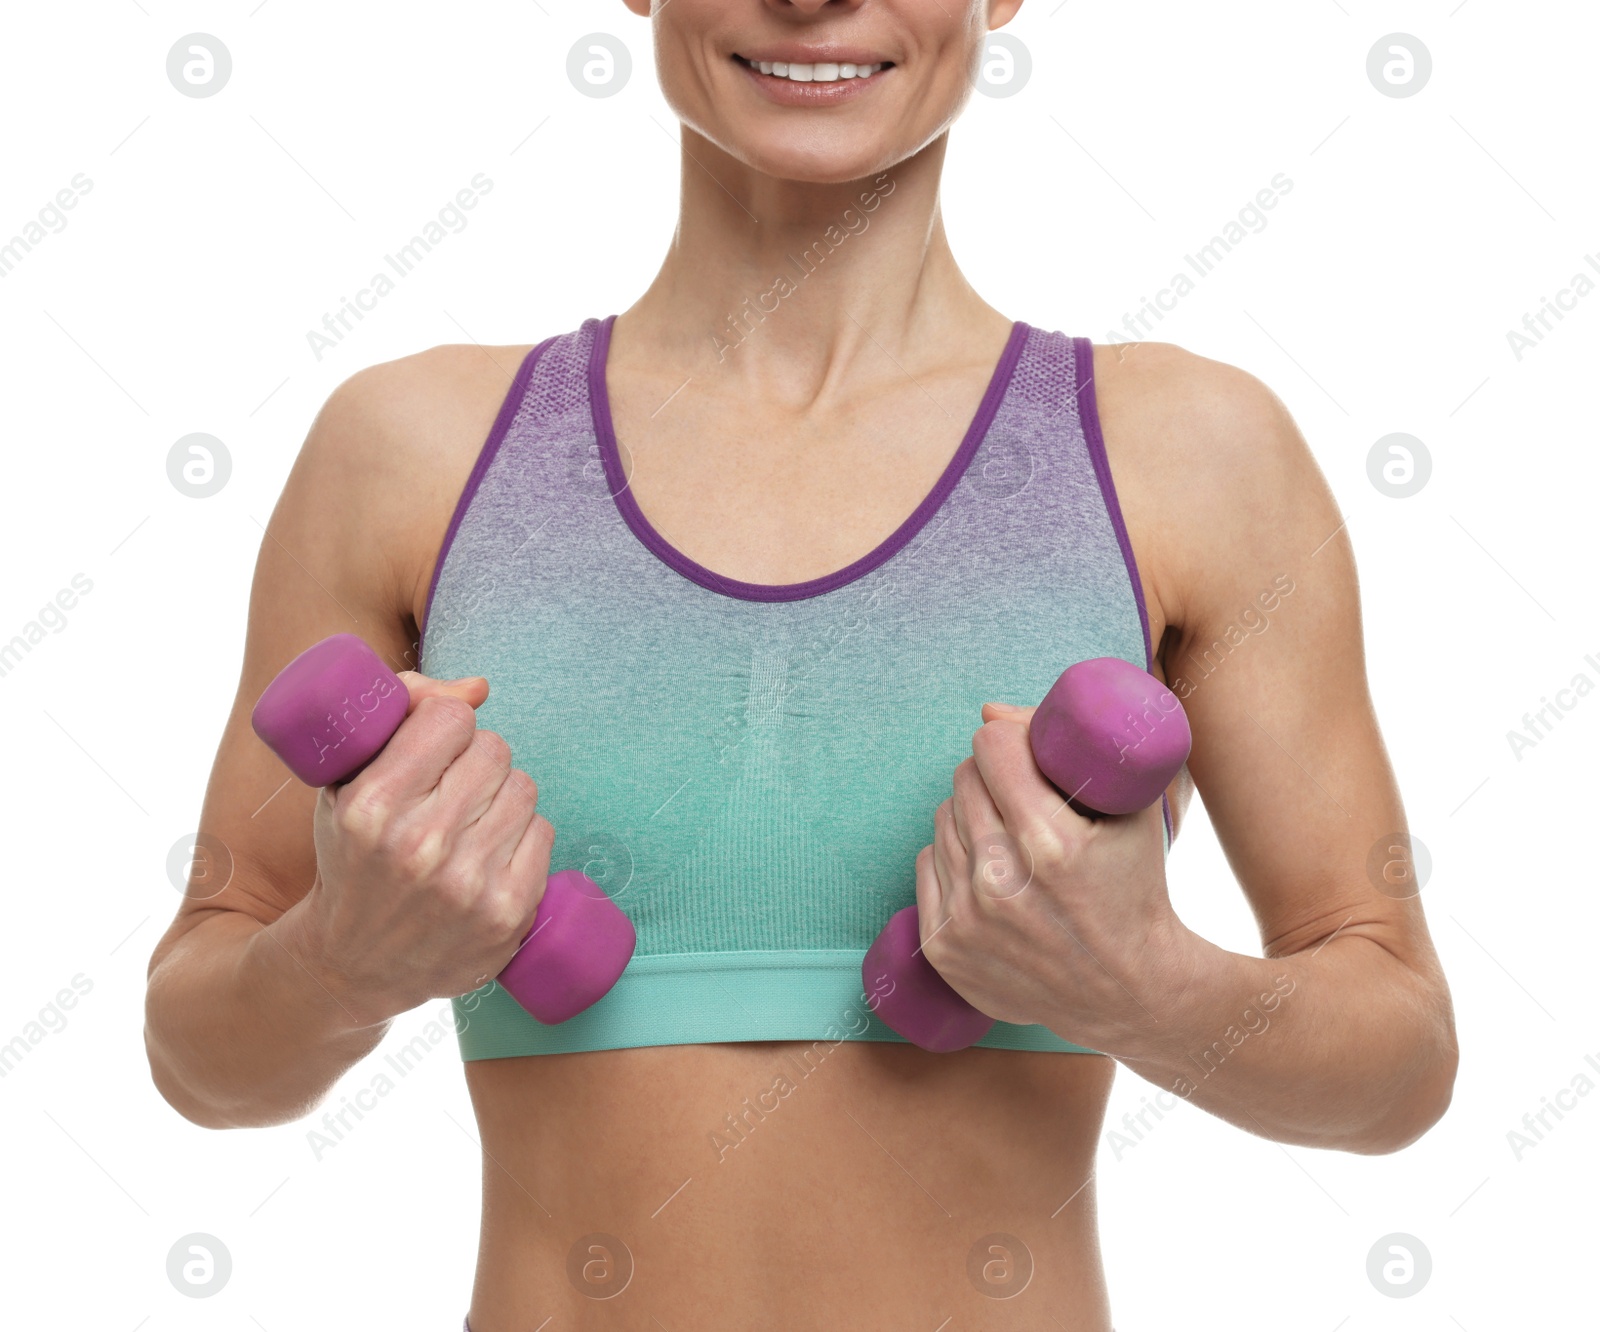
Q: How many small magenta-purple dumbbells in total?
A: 2